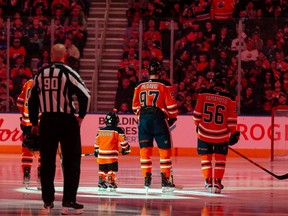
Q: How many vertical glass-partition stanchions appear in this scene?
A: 6